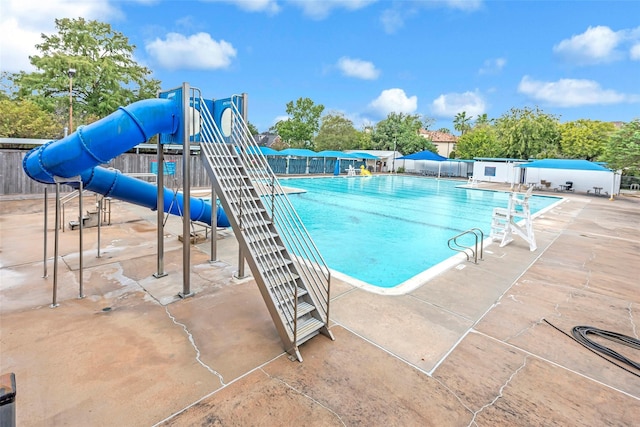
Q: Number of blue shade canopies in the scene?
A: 6